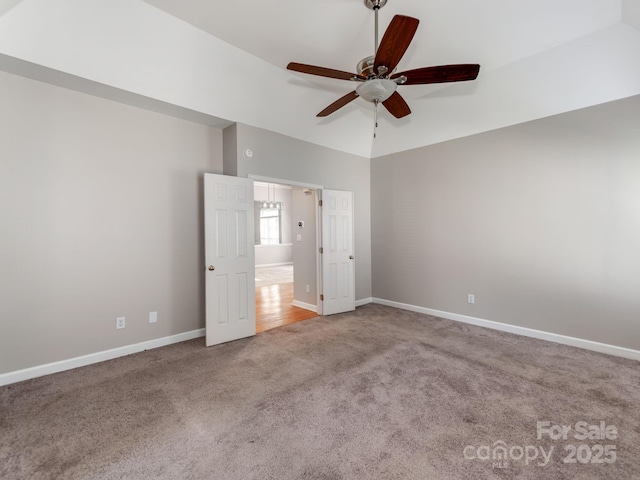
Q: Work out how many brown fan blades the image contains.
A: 5